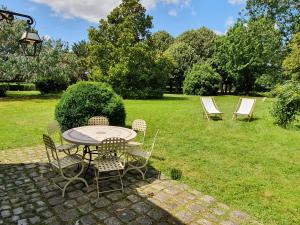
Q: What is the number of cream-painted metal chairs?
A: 6